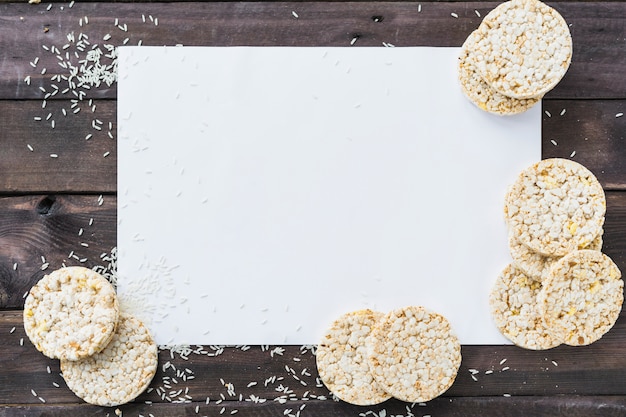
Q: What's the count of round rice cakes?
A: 10